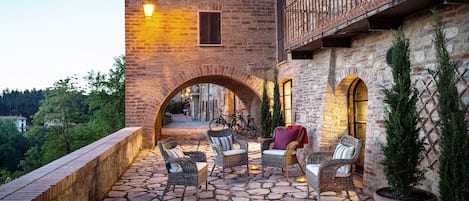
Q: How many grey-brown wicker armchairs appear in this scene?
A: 4